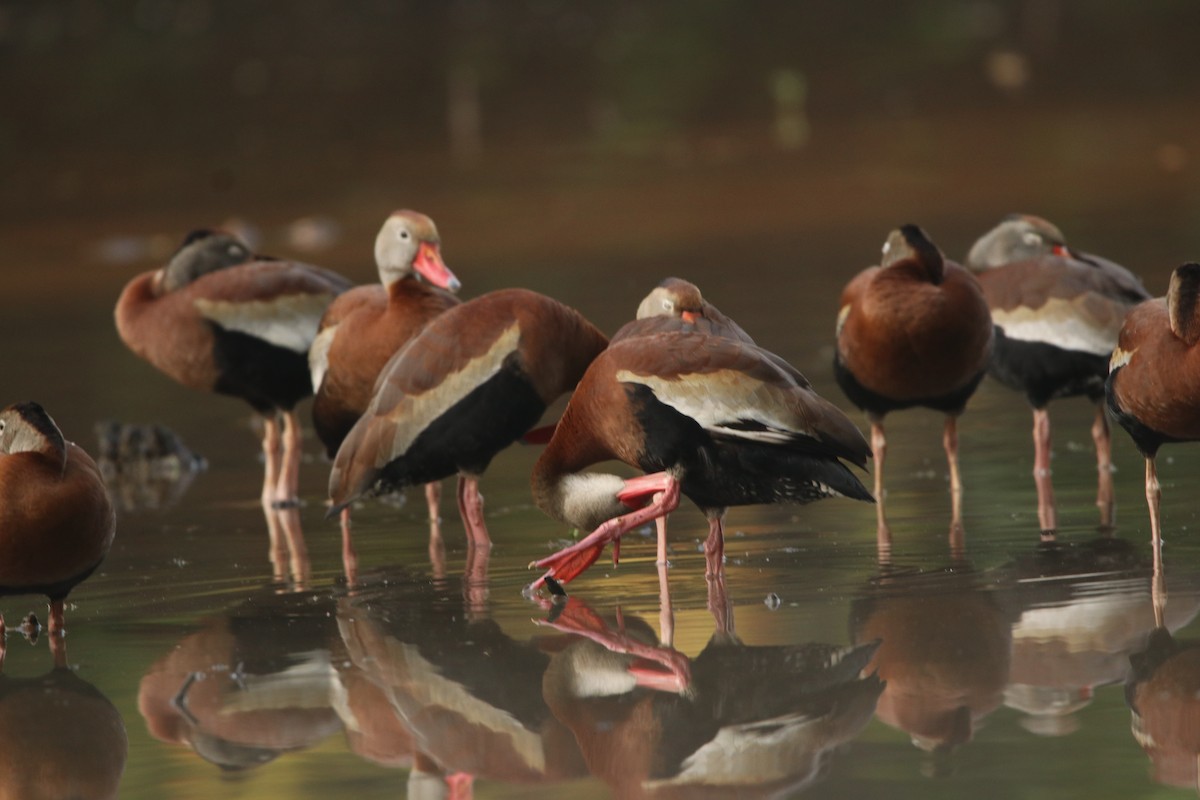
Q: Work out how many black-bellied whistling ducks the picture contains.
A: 9